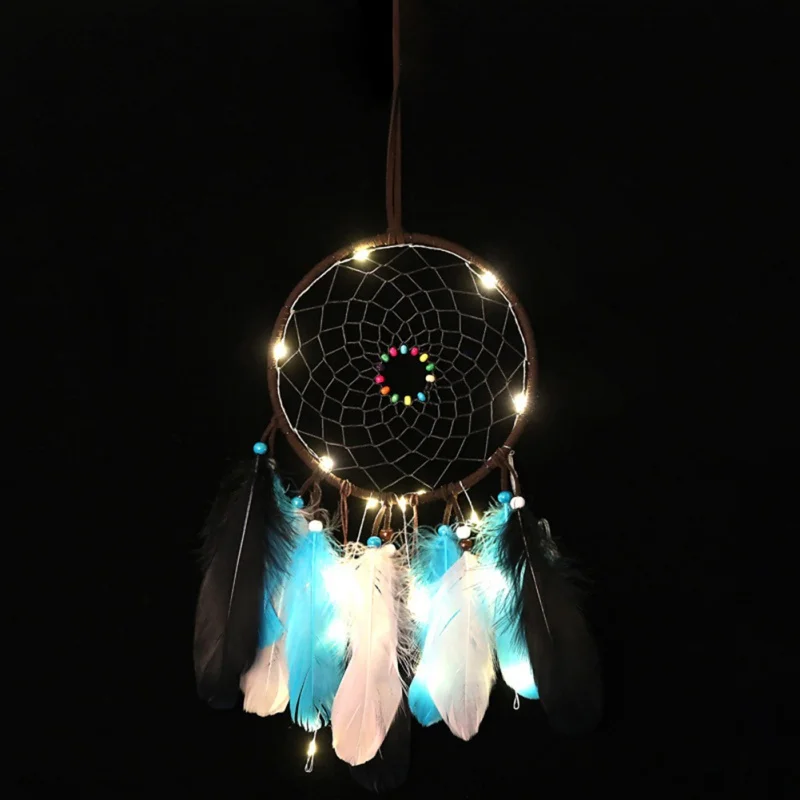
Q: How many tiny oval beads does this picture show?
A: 13